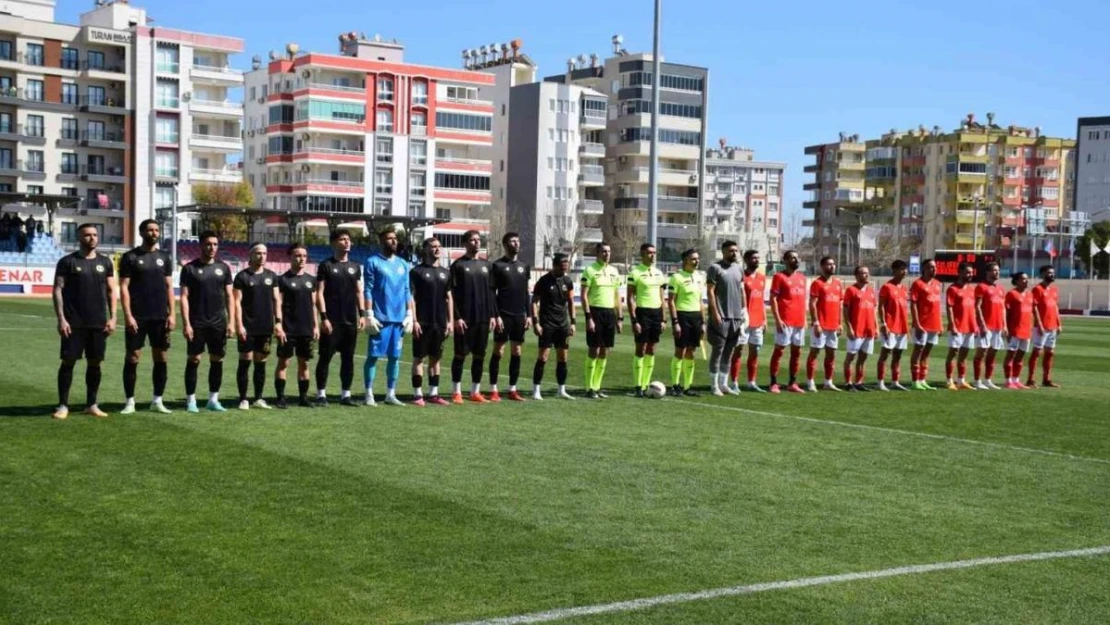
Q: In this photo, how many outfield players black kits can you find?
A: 10